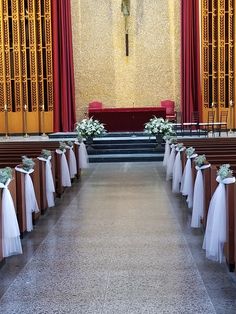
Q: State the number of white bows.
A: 12